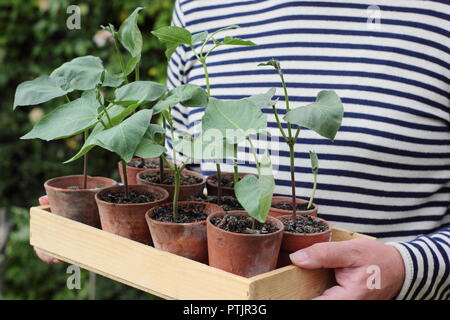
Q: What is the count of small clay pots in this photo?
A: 10